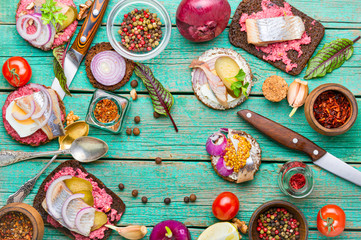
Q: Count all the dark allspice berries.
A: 12